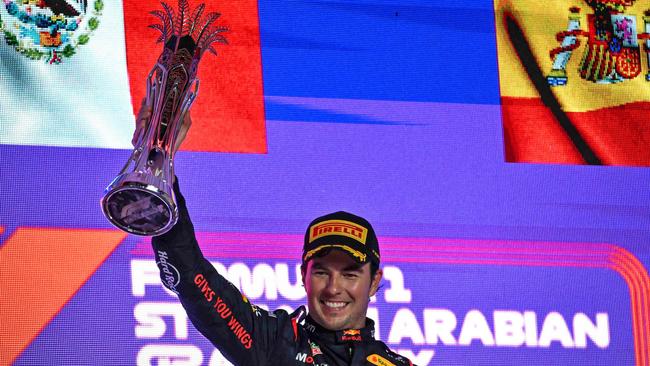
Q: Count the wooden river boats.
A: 0